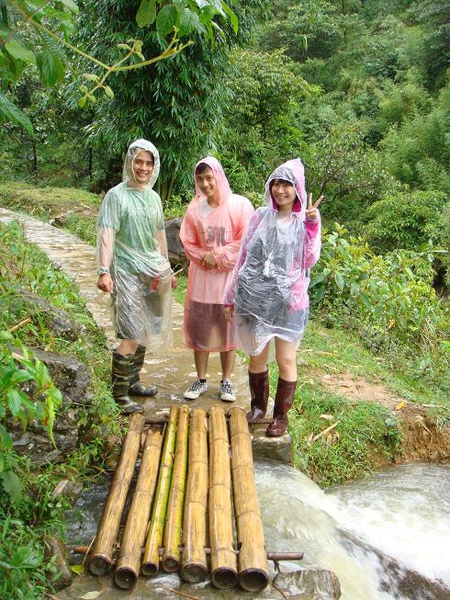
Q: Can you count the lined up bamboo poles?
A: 7